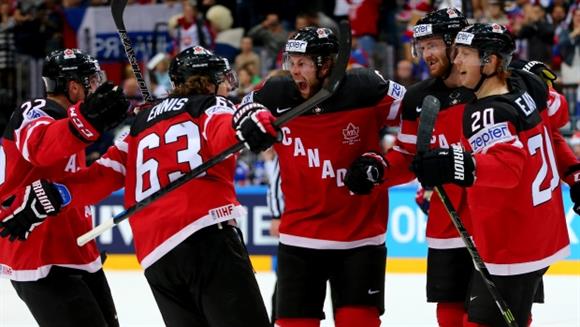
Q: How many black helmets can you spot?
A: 5